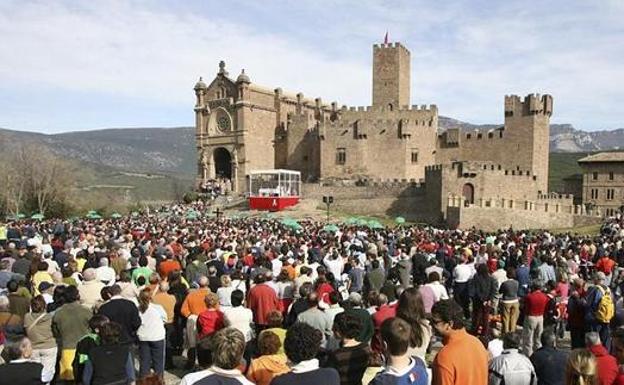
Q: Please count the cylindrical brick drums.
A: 0